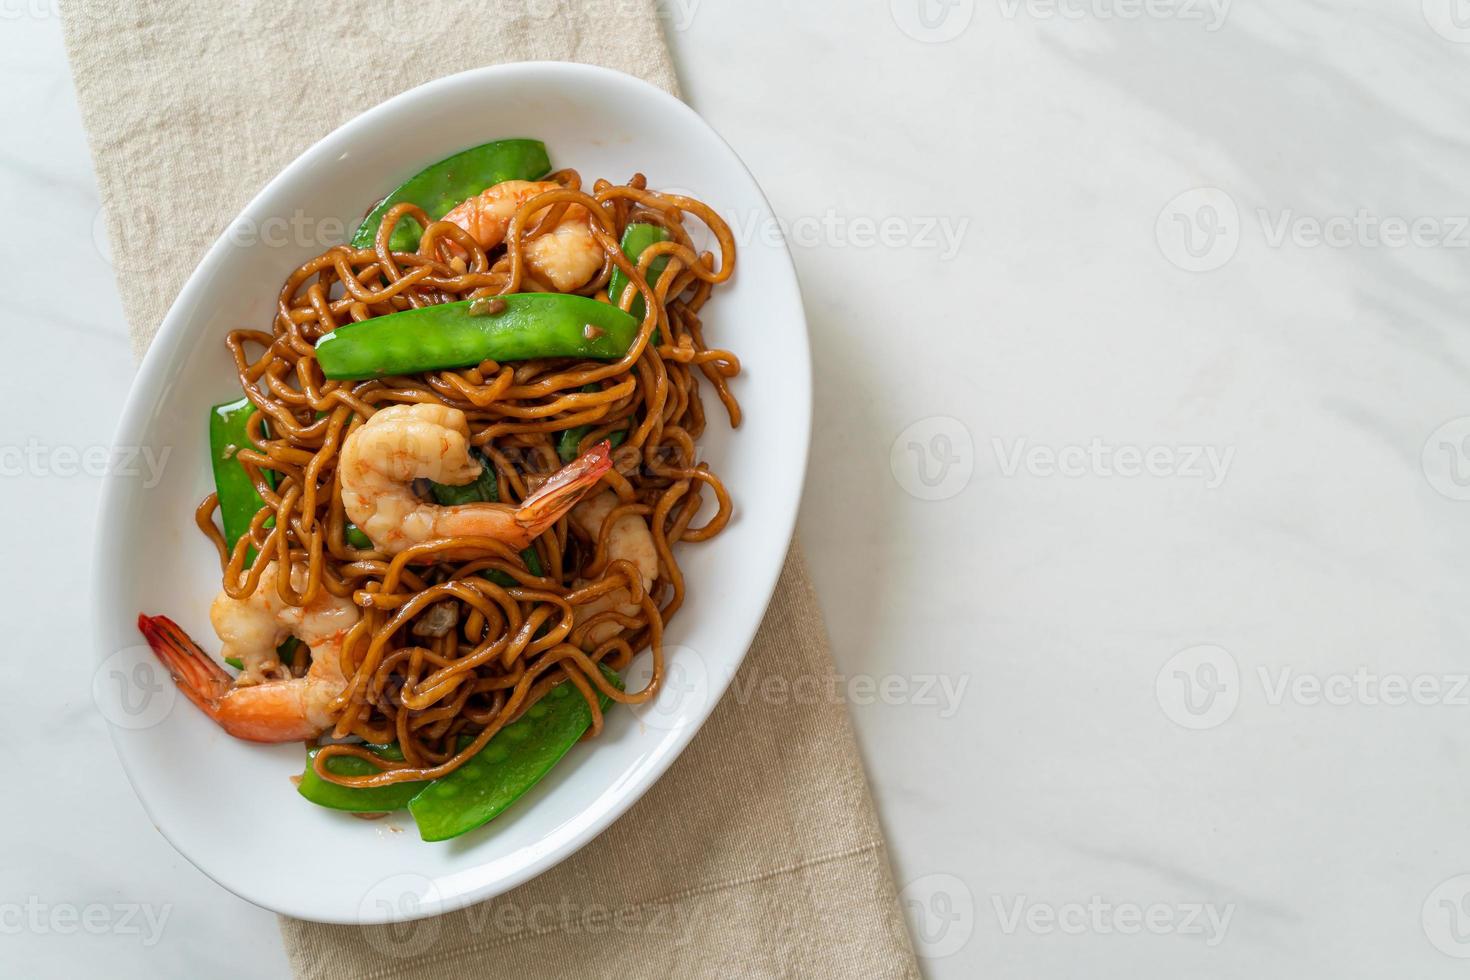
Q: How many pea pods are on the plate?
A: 6